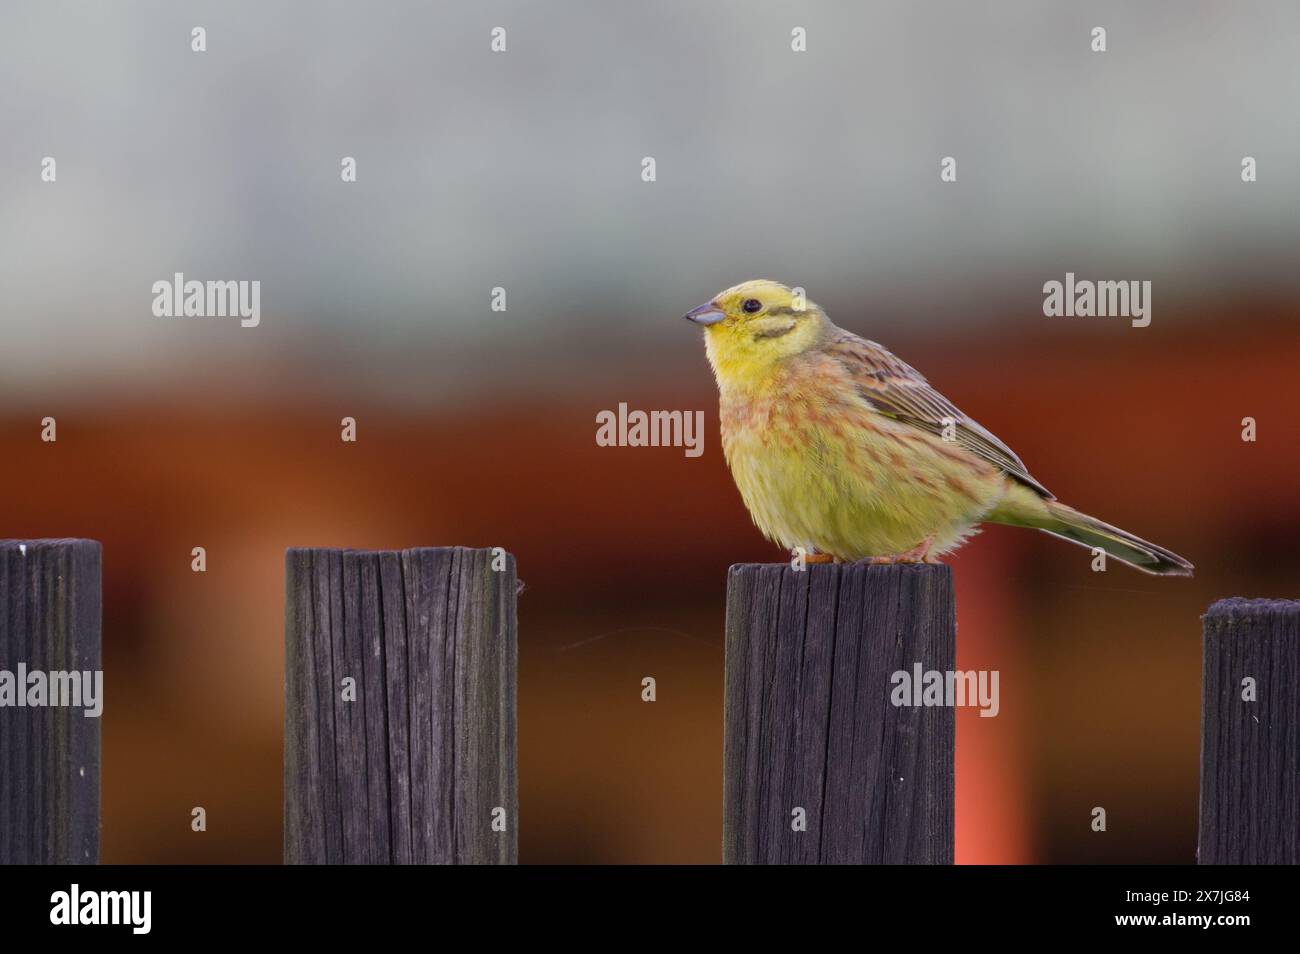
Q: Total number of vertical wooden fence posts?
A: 4